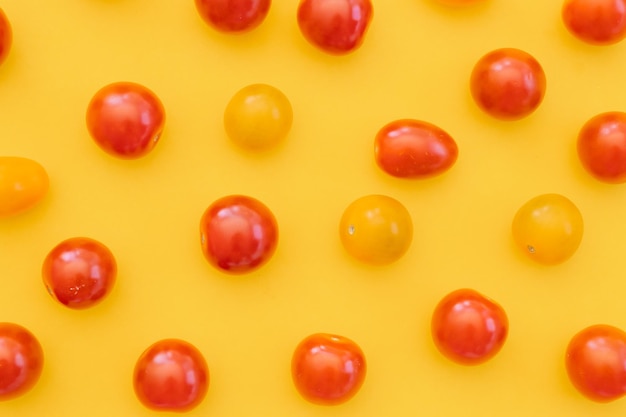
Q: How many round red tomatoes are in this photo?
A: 14